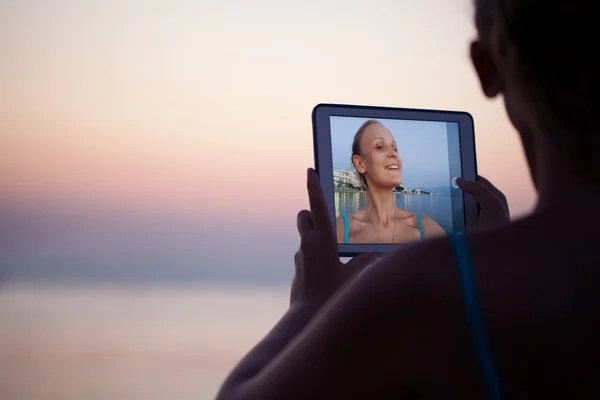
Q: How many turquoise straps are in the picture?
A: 3